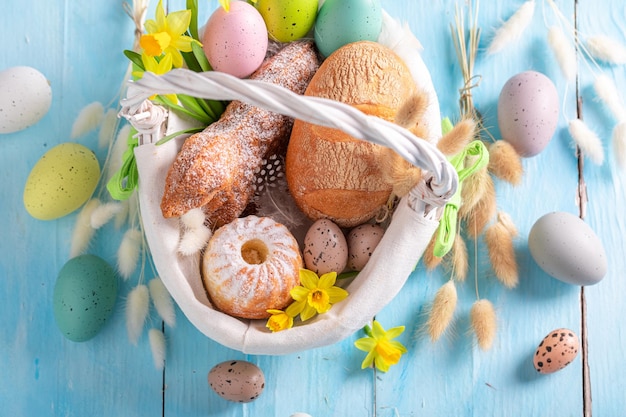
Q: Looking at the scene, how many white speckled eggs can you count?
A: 2